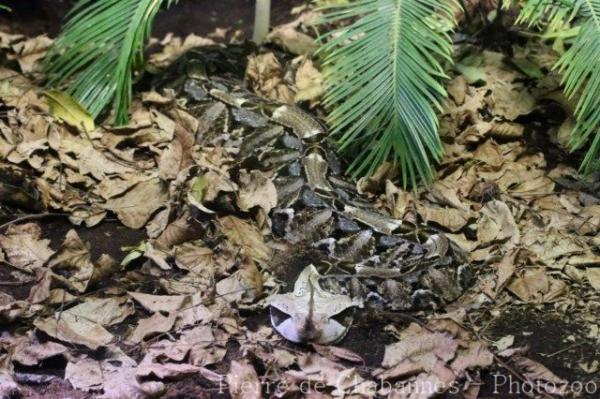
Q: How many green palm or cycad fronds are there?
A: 3